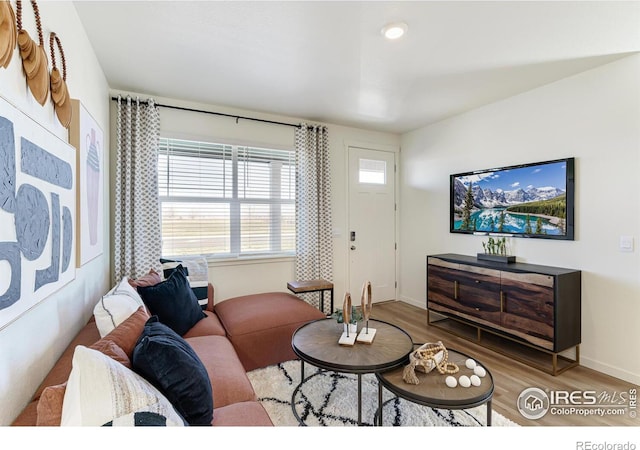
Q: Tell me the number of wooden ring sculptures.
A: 2